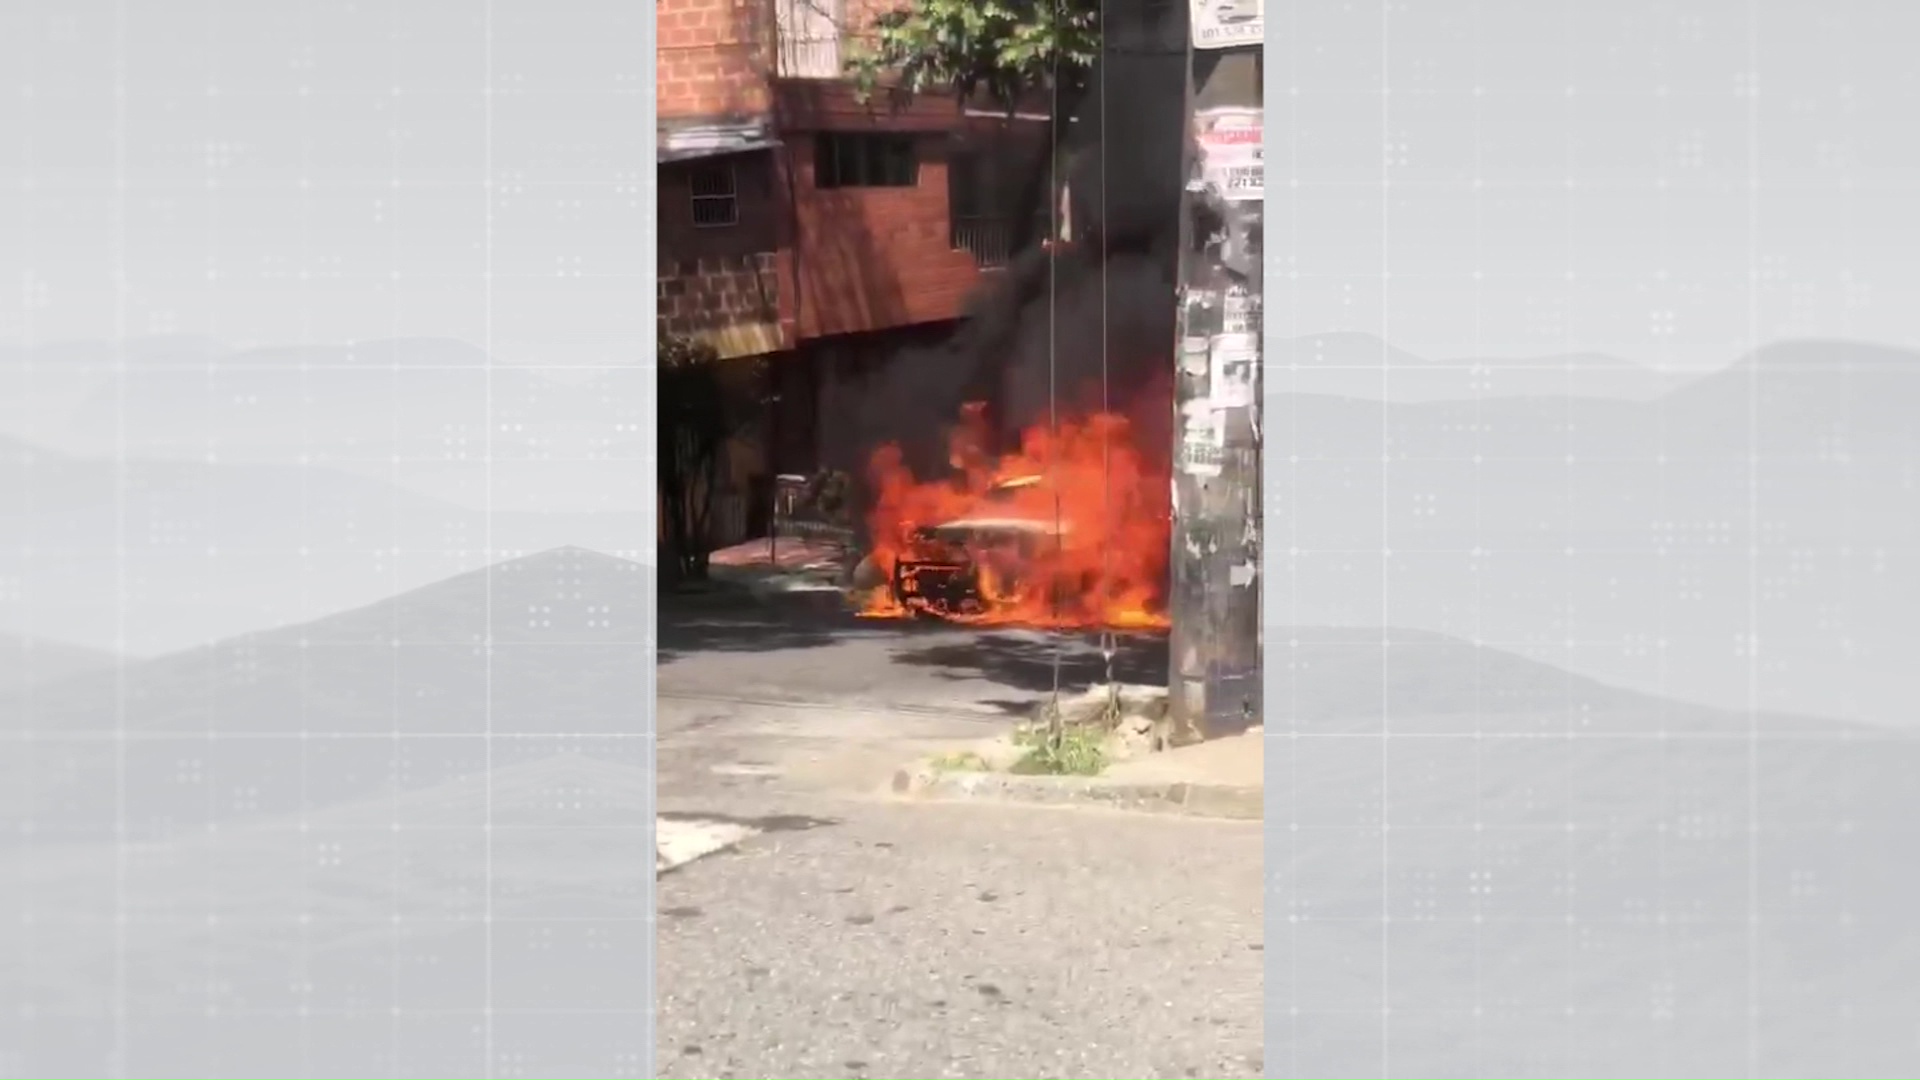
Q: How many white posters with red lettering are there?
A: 1